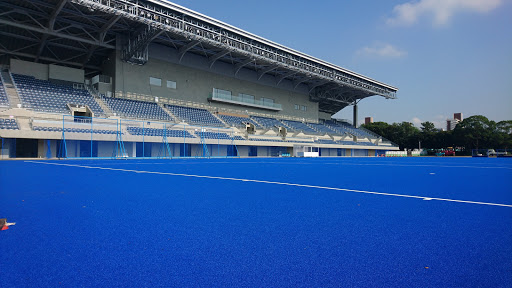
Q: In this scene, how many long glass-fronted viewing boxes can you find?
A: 1